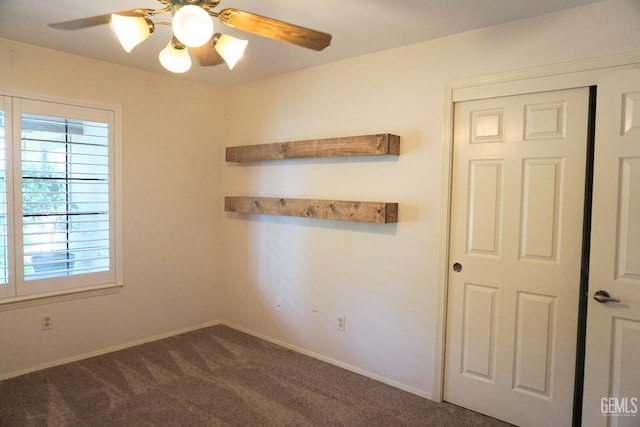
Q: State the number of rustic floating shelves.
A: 2